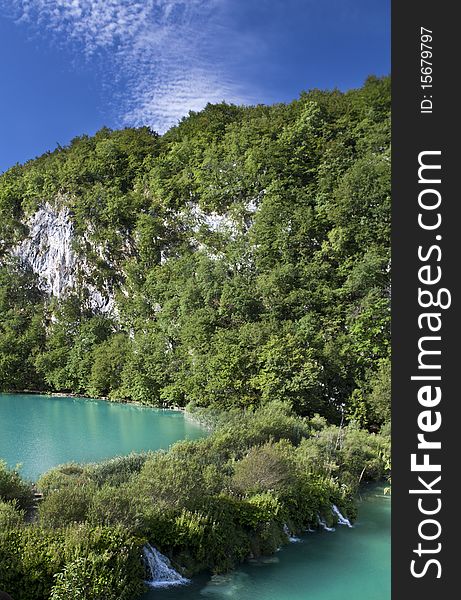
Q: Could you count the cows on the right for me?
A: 0